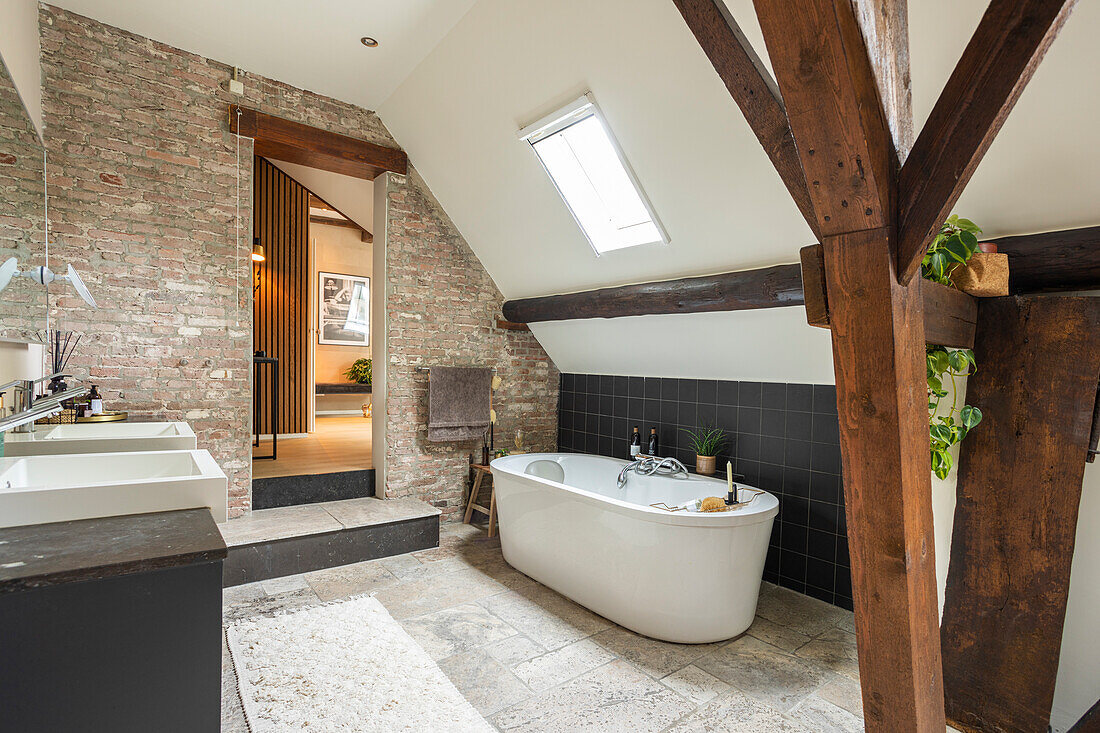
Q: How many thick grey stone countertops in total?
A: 1